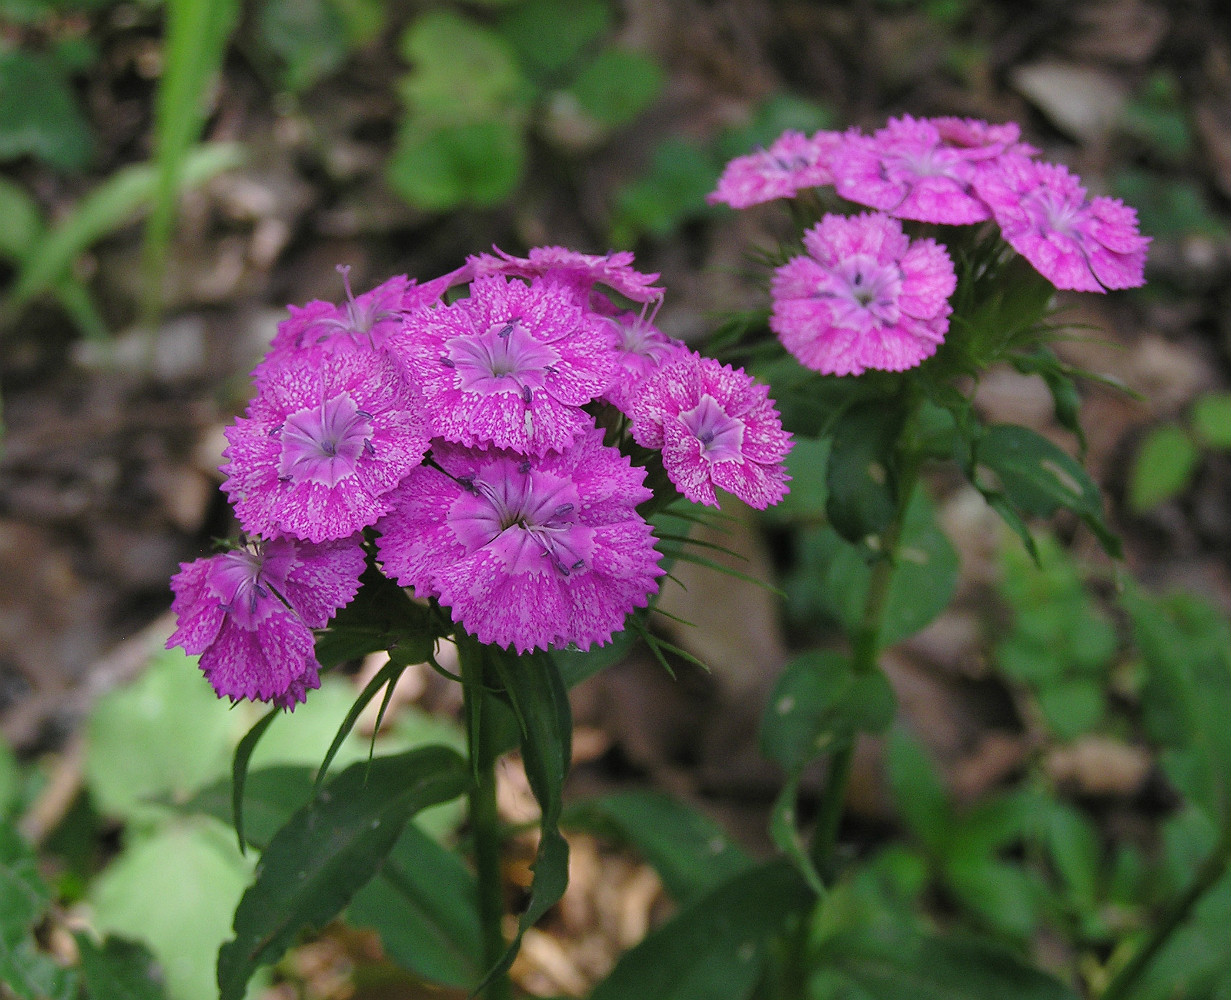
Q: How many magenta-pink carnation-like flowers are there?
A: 13